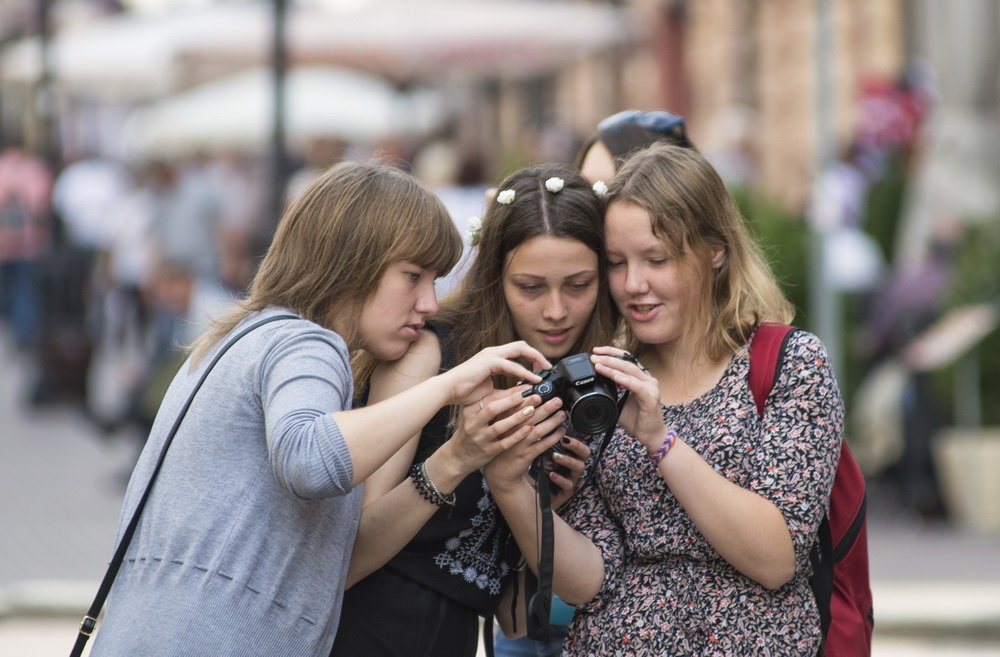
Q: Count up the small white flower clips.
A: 4